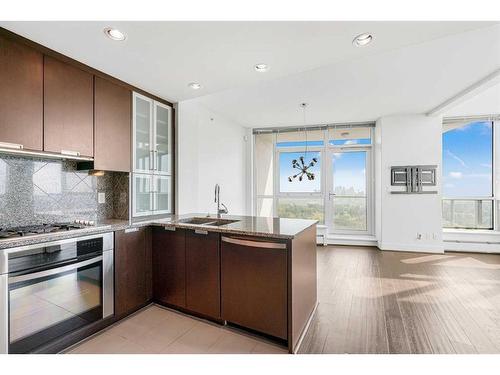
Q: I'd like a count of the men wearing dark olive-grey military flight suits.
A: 0